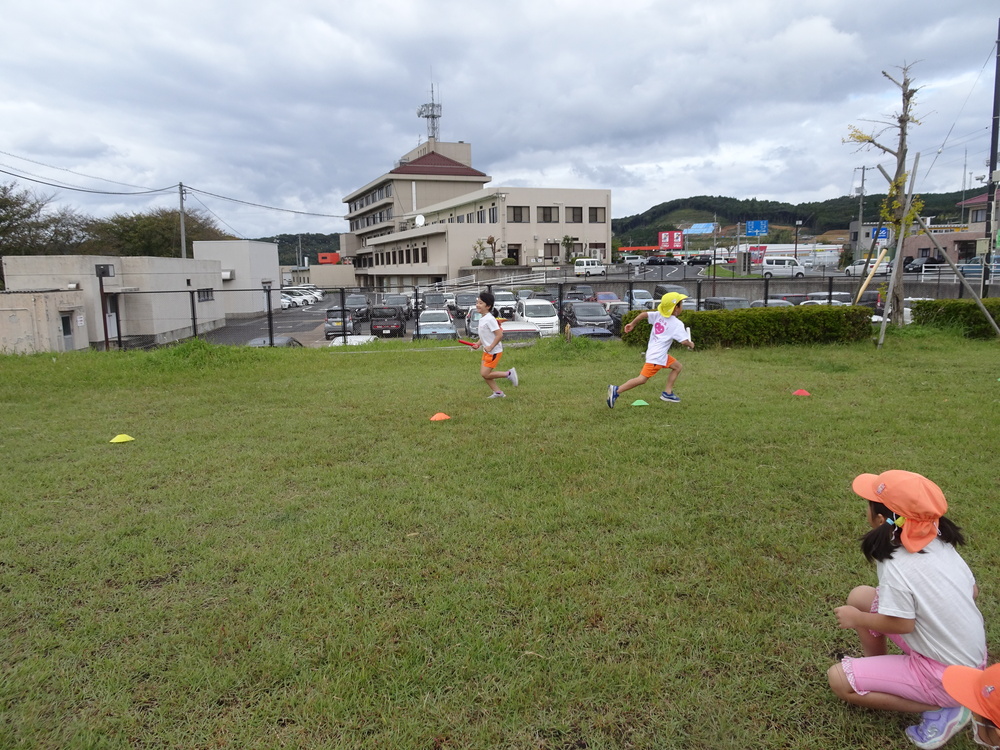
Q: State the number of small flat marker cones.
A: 4